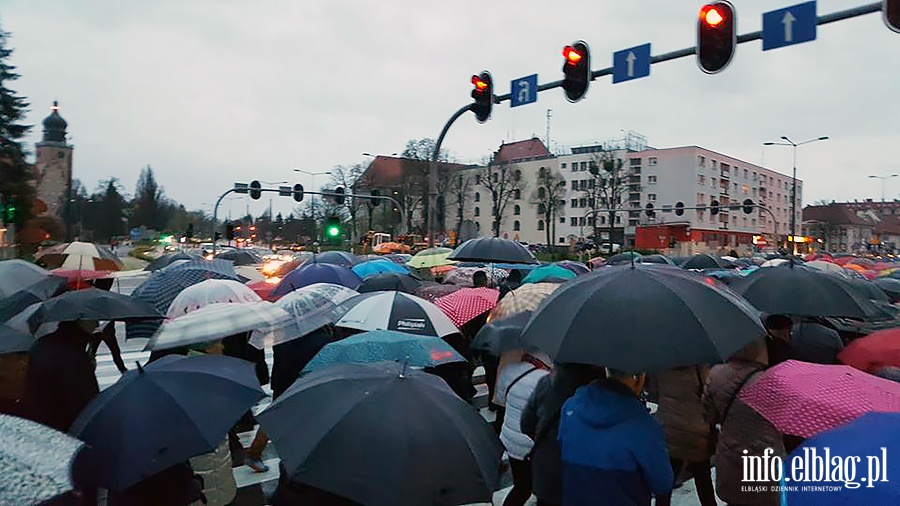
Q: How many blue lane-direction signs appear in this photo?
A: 3